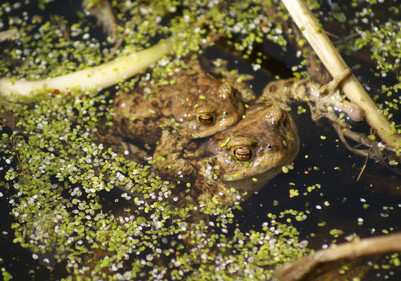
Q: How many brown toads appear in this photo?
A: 2